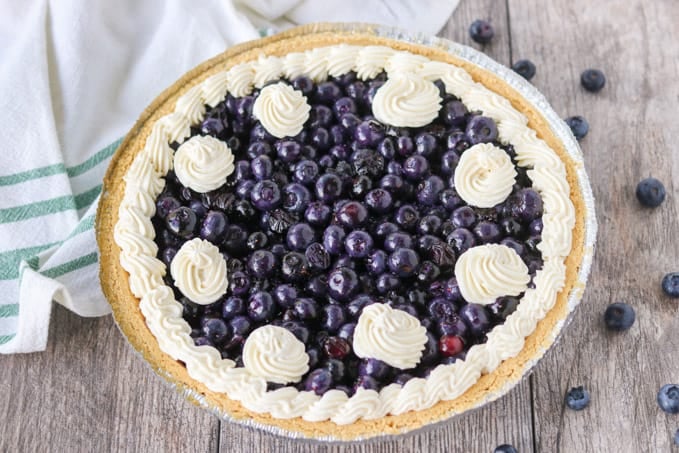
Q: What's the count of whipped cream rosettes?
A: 8